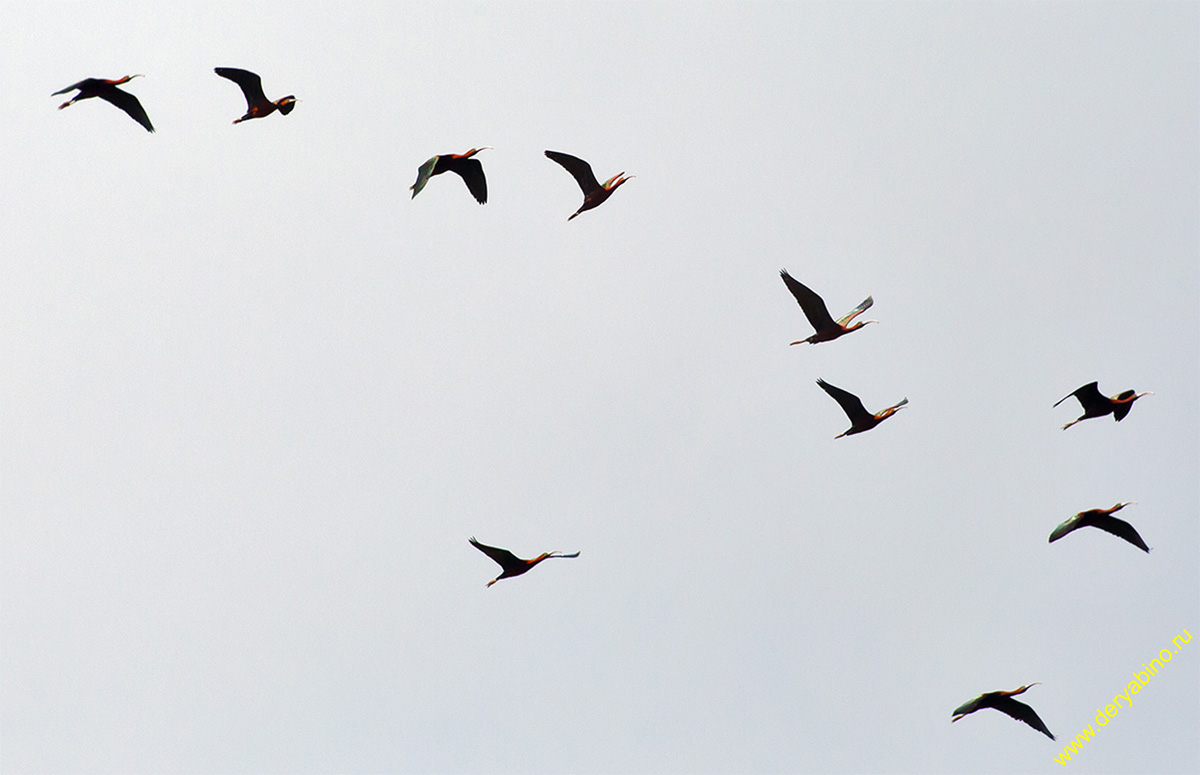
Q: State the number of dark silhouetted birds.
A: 10